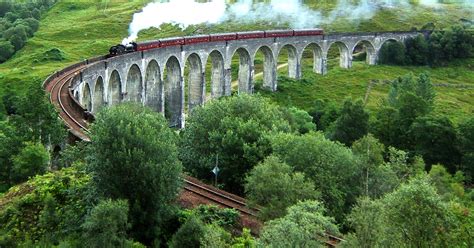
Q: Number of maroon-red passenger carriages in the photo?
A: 7